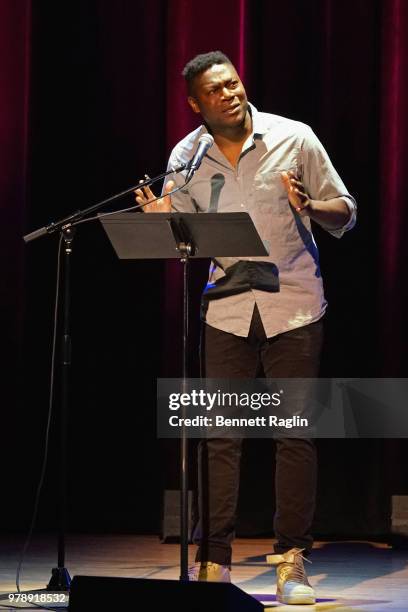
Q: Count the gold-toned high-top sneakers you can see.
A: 2